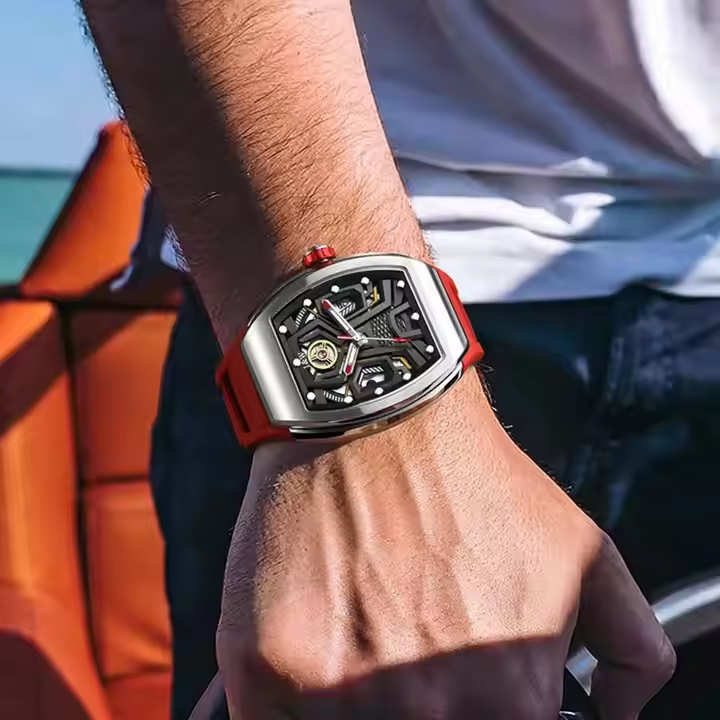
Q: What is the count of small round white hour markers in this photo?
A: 12